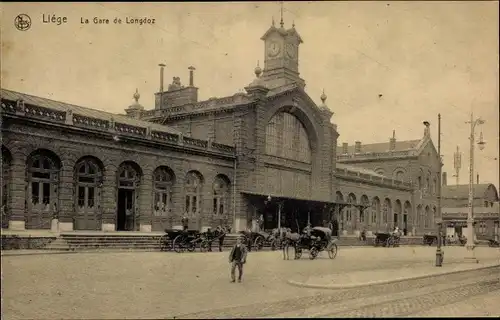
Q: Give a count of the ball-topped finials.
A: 3